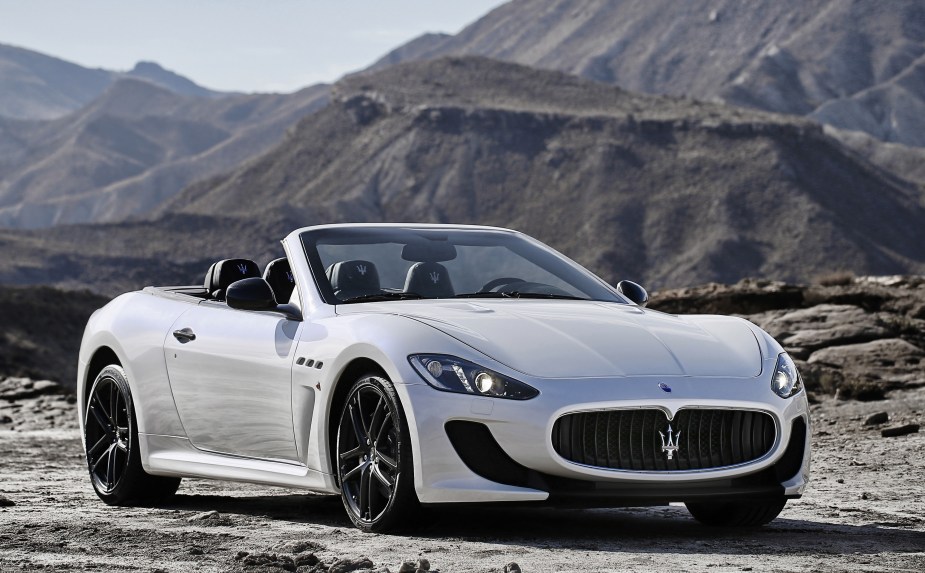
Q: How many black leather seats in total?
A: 4